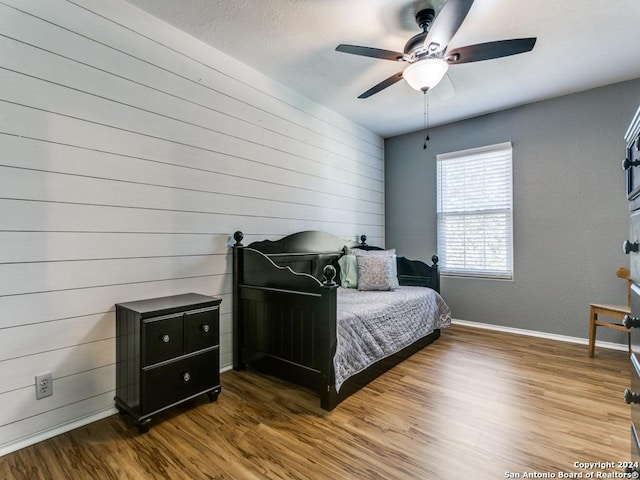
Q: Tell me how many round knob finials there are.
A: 4